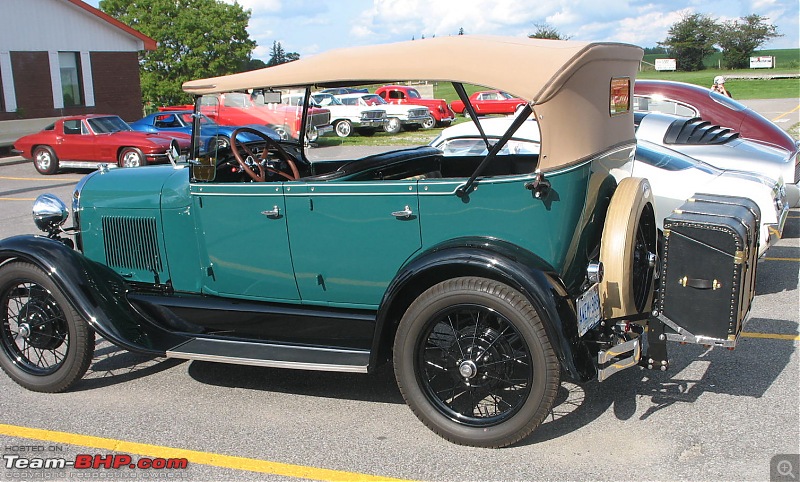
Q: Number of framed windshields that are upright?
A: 1